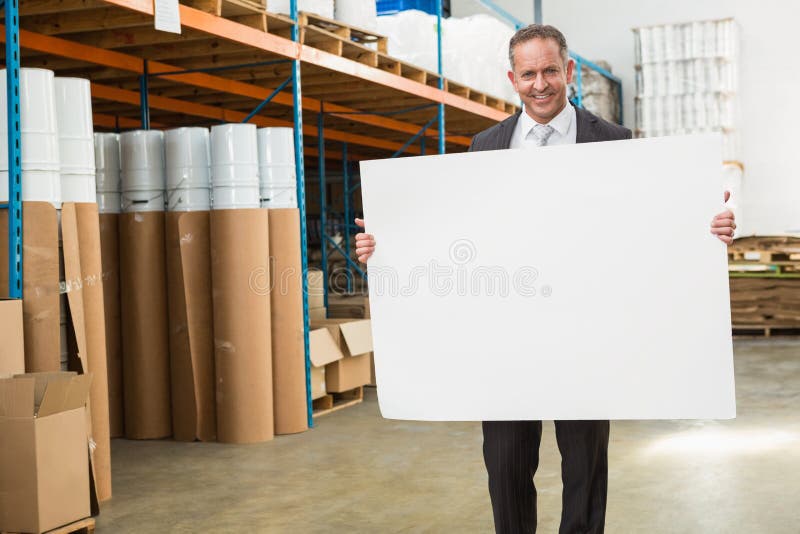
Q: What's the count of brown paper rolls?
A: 7